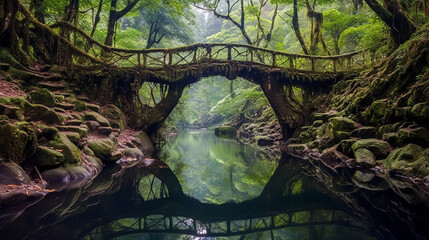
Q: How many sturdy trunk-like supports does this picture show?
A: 2